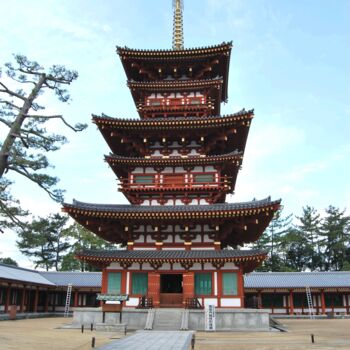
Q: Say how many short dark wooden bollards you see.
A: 6